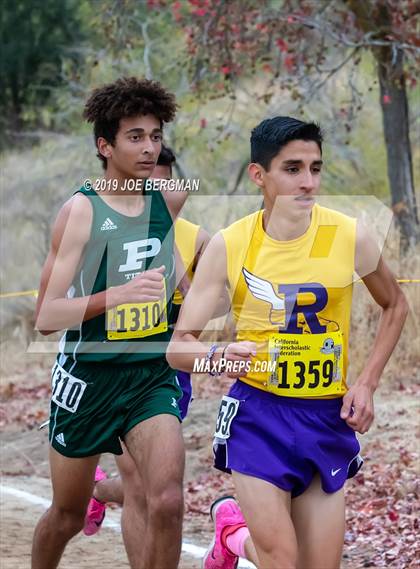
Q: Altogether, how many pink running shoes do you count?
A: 2